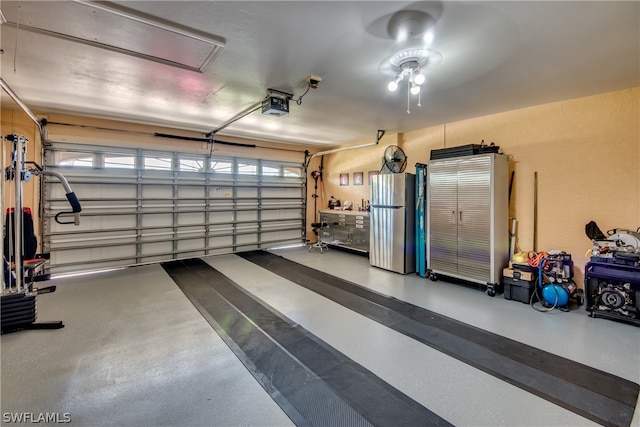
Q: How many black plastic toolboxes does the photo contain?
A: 1